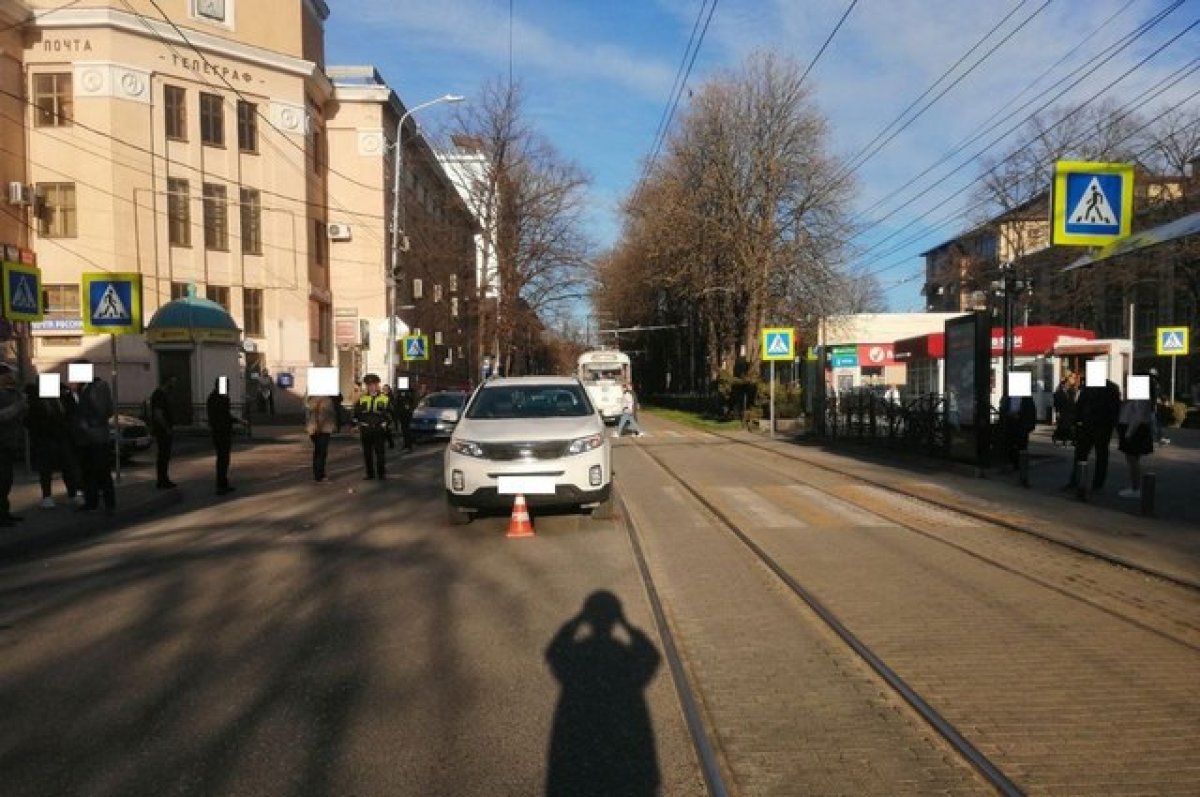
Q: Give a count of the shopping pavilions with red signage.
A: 2